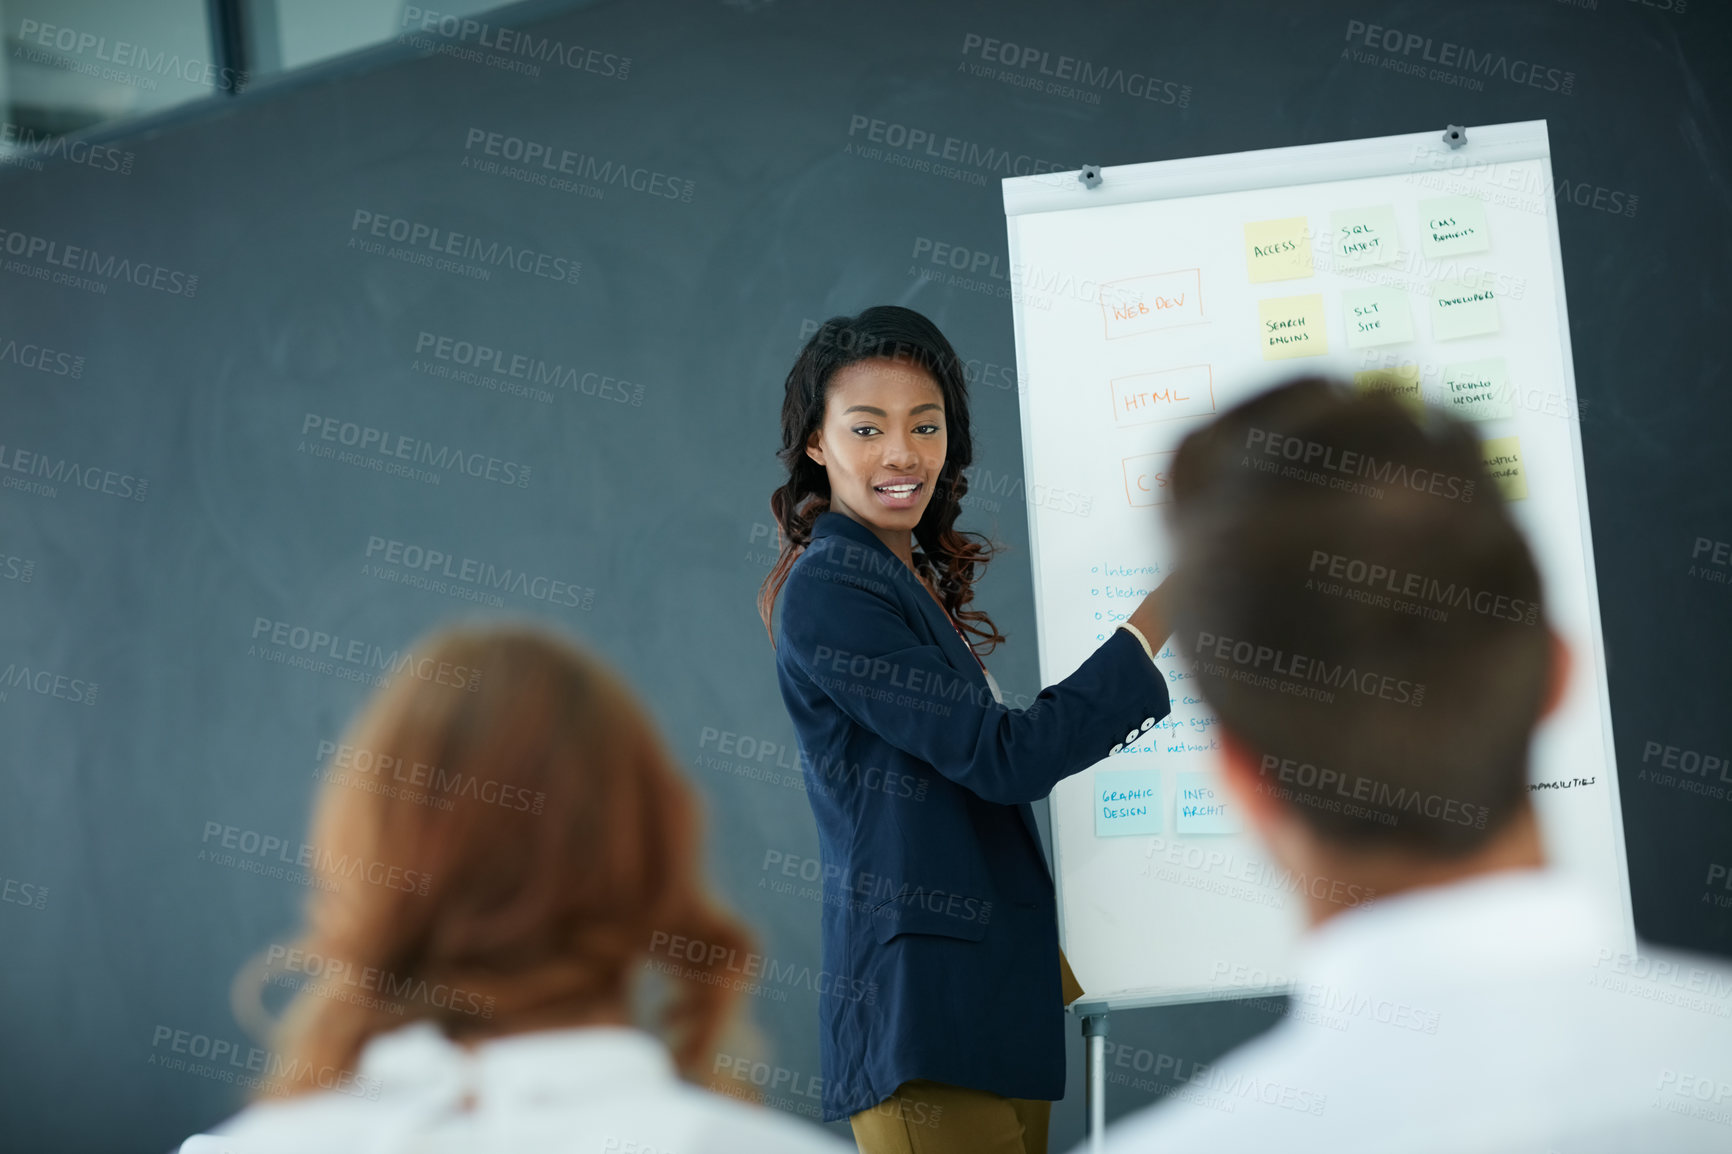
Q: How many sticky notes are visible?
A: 11